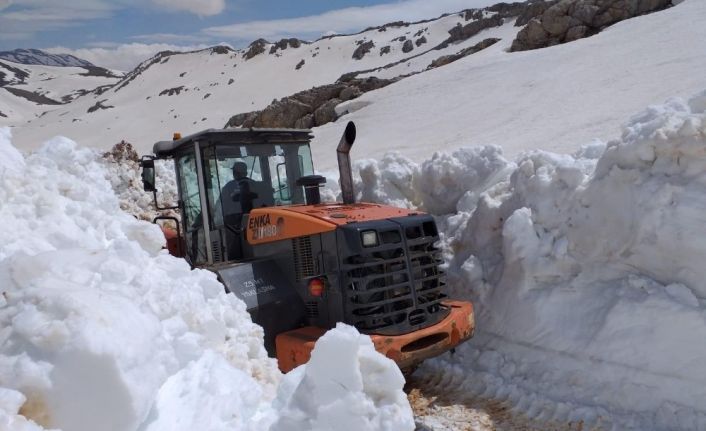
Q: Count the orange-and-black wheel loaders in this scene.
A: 1